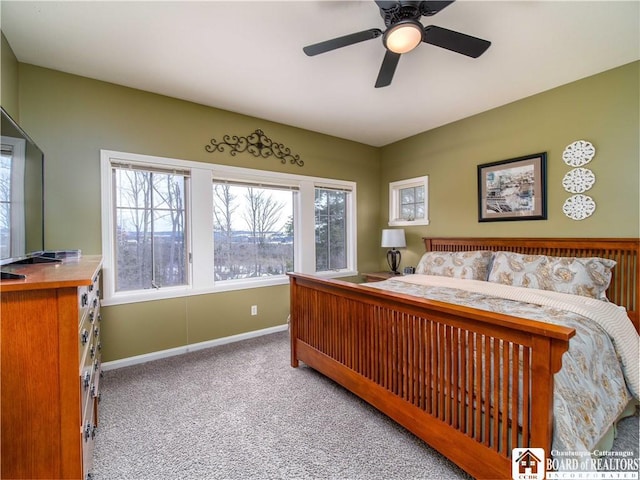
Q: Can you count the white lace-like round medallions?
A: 3